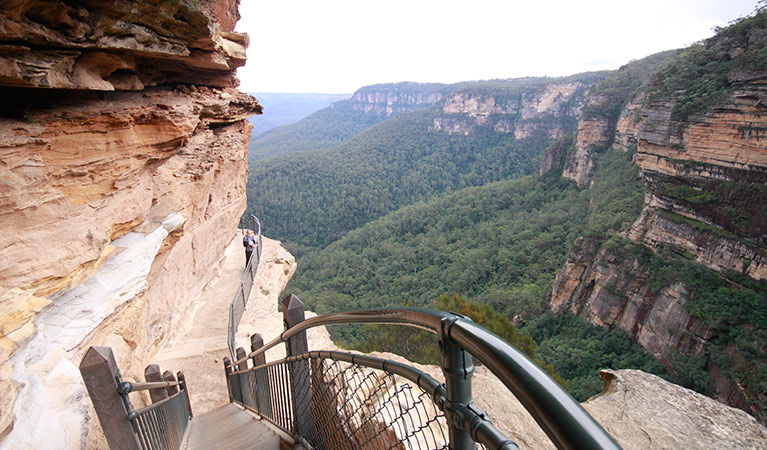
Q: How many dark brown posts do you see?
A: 8